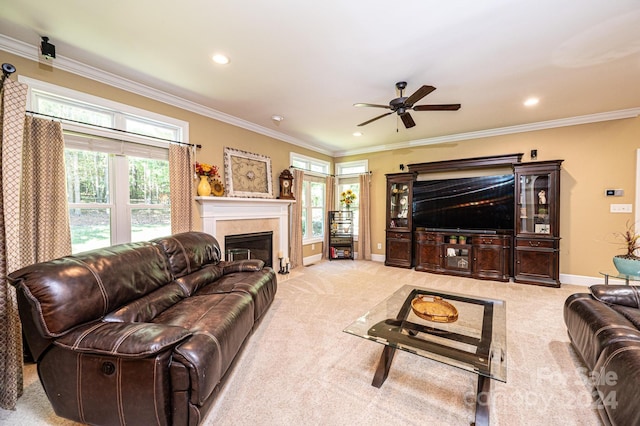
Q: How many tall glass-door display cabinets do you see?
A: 2